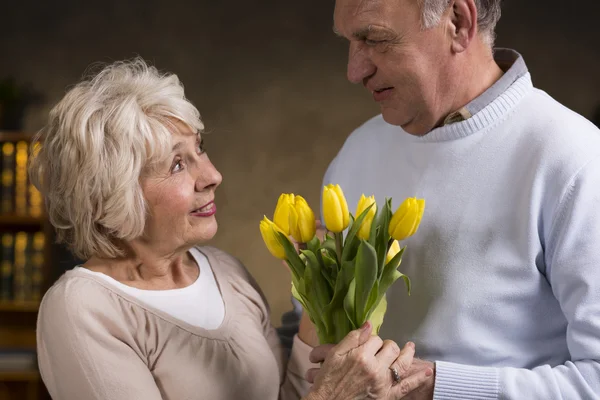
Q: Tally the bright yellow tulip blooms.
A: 7